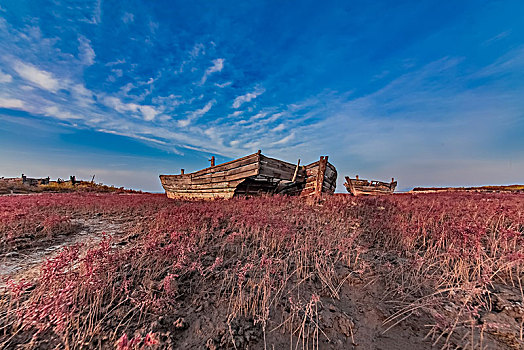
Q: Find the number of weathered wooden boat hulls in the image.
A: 3